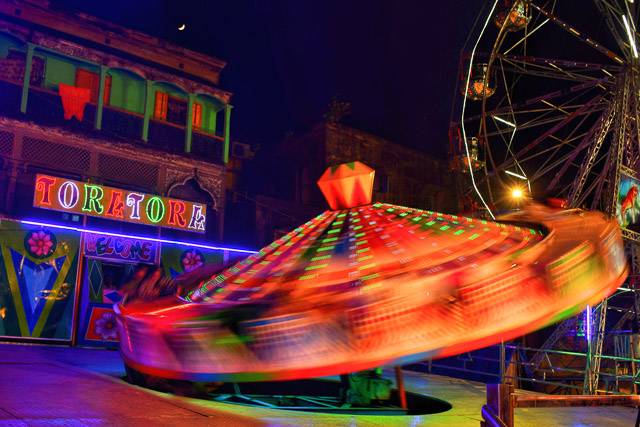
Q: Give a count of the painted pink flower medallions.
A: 2